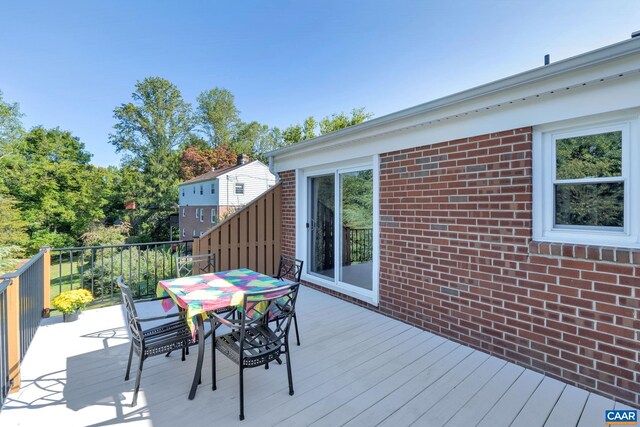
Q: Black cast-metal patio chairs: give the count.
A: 4